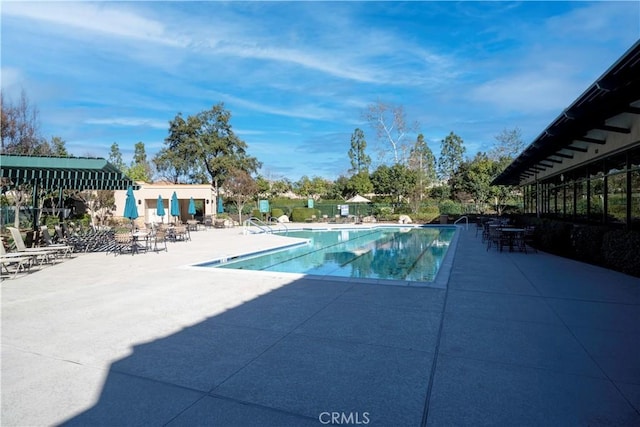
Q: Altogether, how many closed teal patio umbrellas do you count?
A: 5